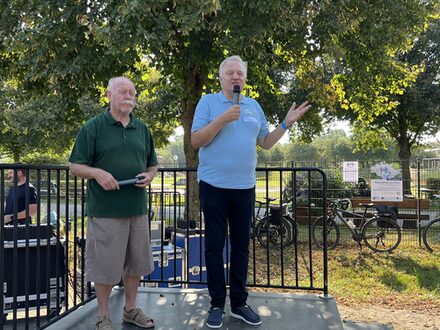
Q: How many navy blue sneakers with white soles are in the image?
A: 2